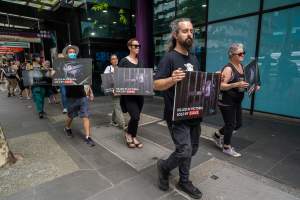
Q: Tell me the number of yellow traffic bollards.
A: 0